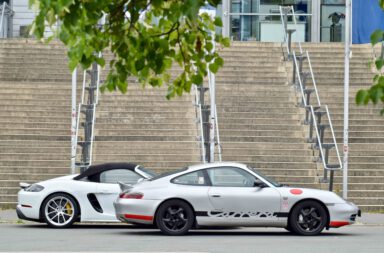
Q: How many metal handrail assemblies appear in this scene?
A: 3